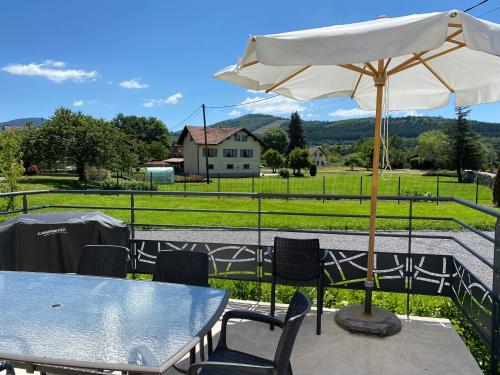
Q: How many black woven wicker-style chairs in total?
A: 4